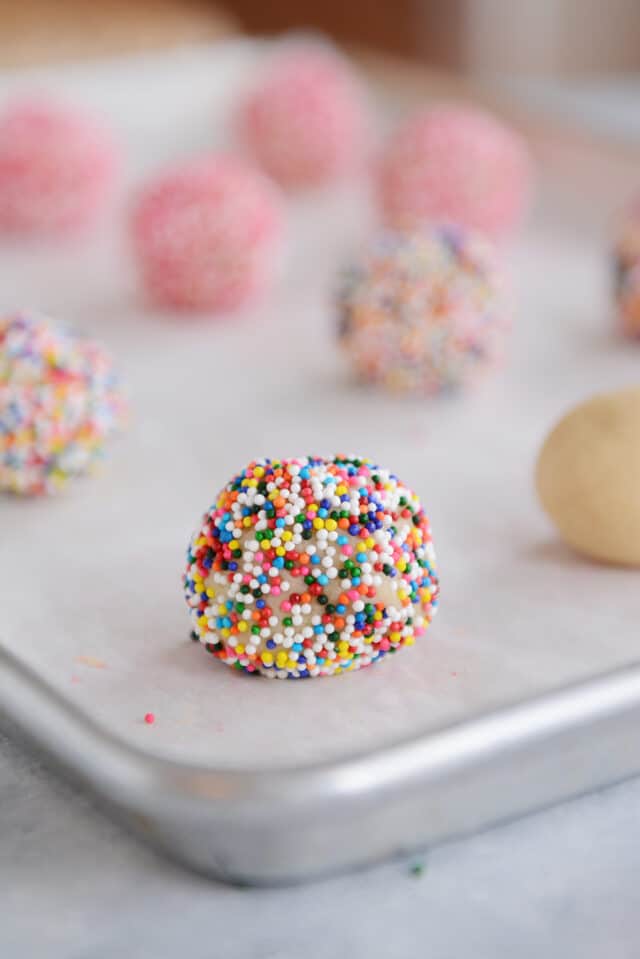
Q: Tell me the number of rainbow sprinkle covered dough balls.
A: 4